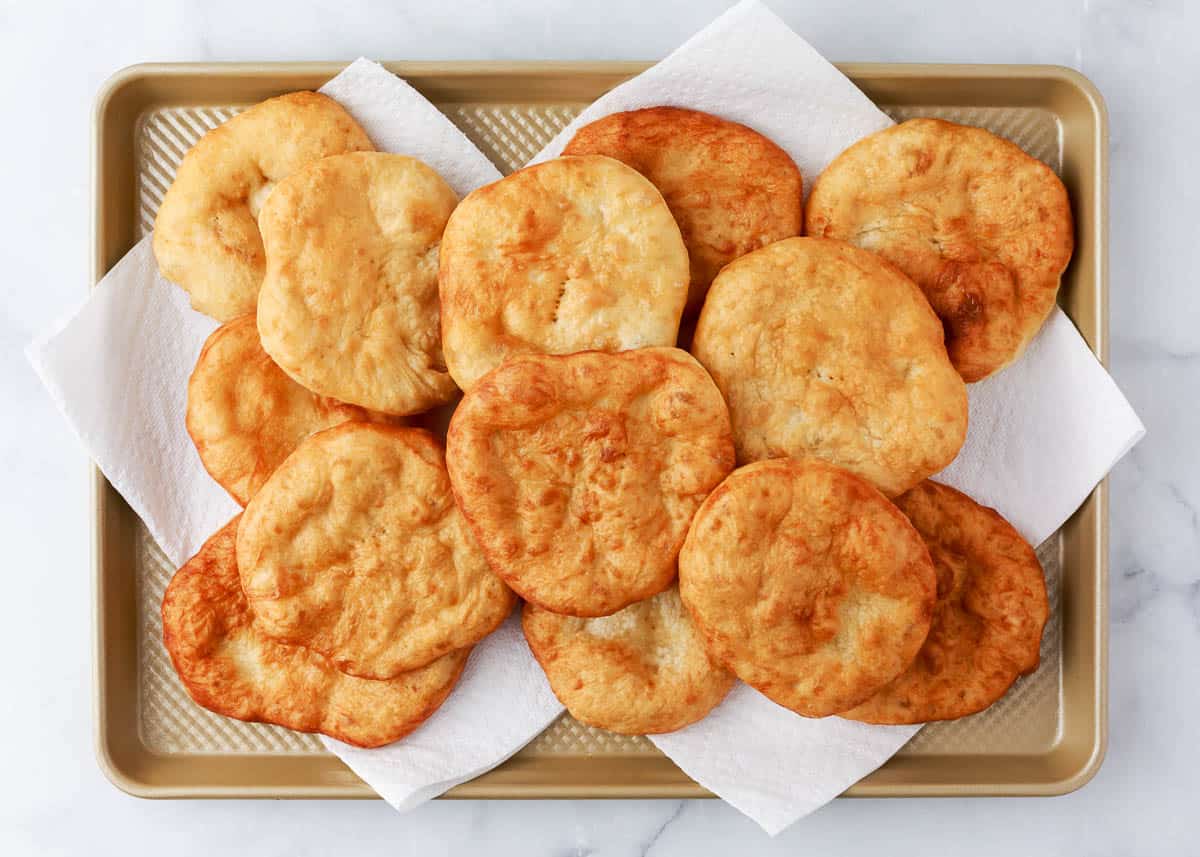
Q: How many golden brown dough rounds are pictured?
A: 13